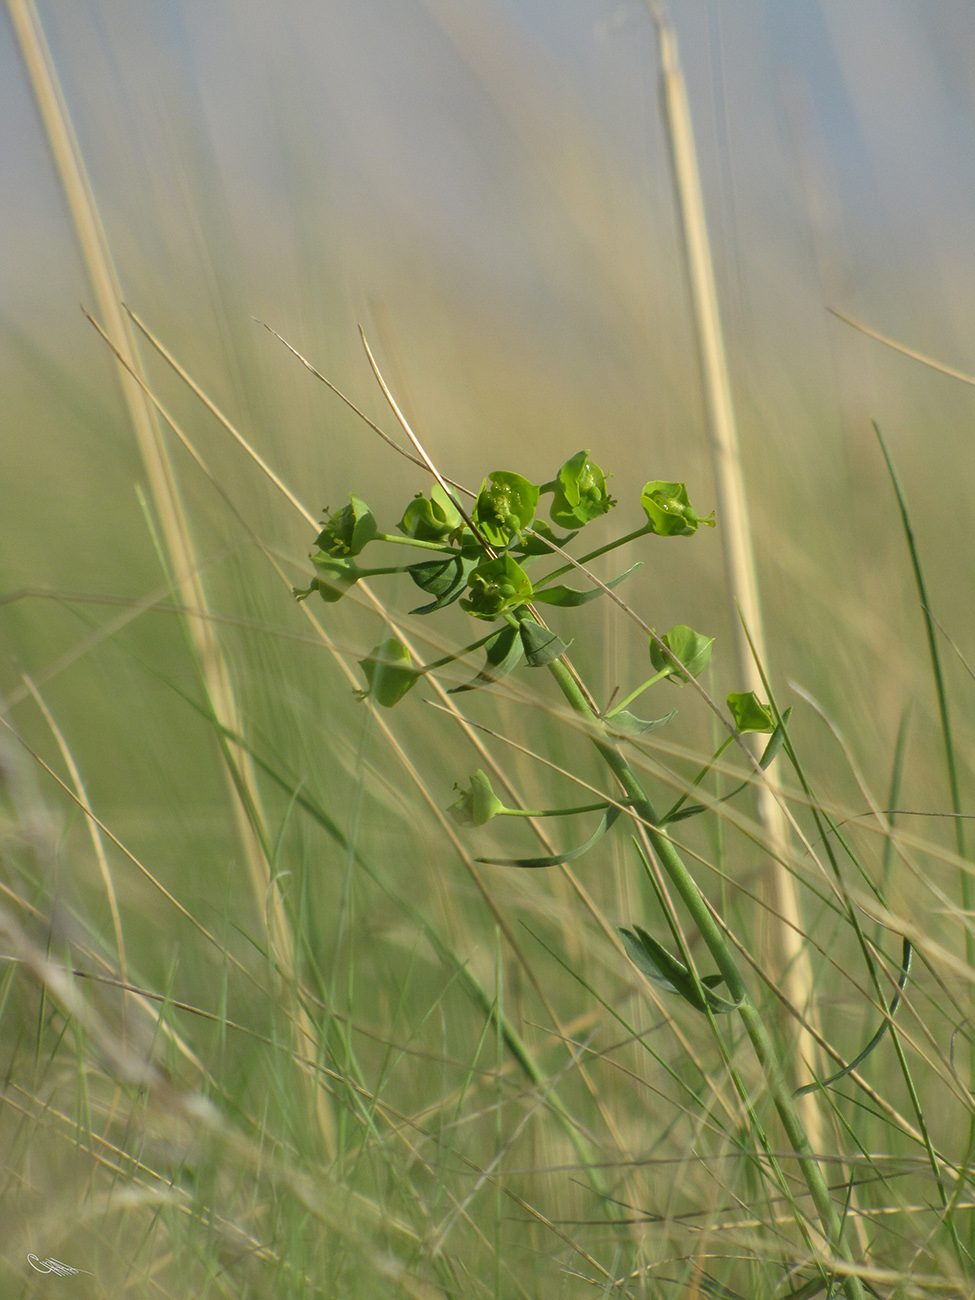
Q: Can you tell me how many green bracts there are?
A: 11